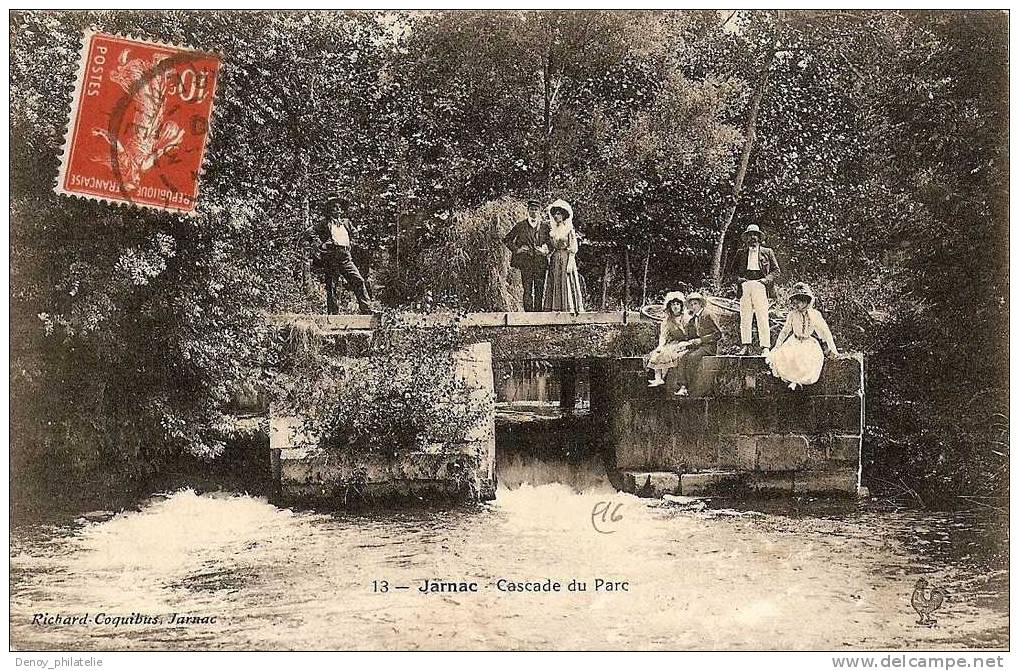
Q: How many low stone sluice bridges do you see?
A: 1